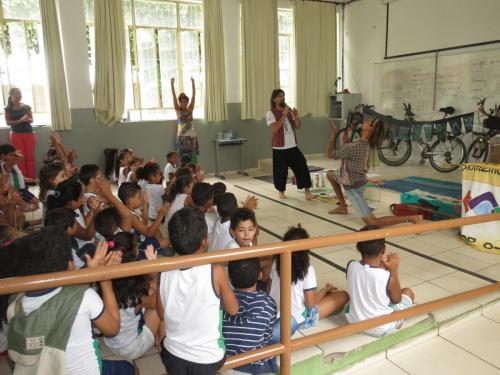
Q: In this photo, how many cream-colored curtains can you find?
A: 5